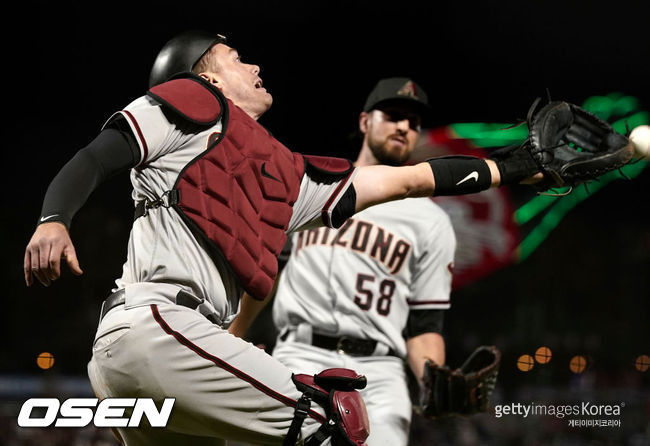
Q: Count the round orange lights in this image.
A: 5